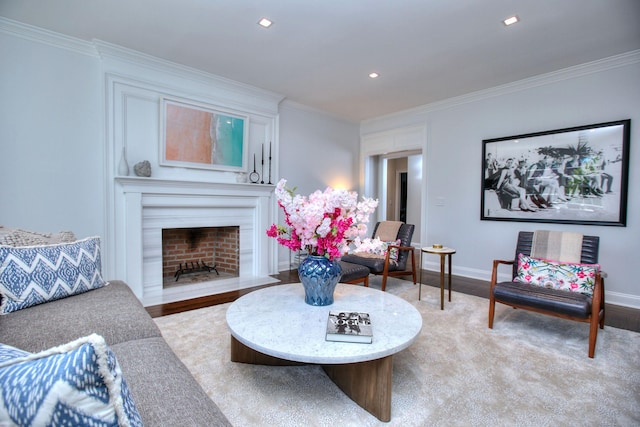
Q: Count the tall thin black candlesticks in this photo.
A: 3